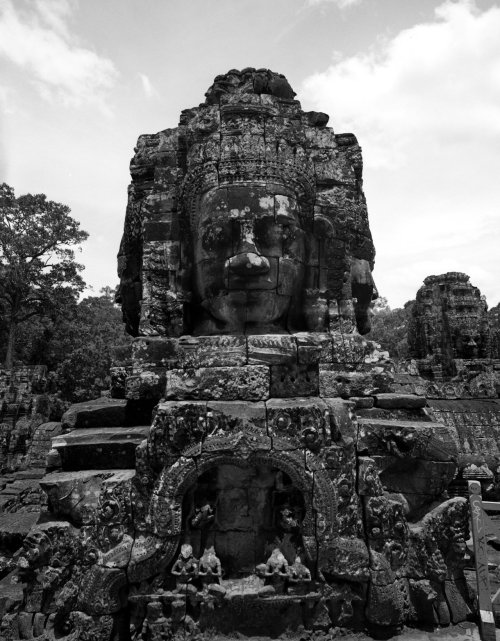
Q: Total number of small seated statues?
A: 4